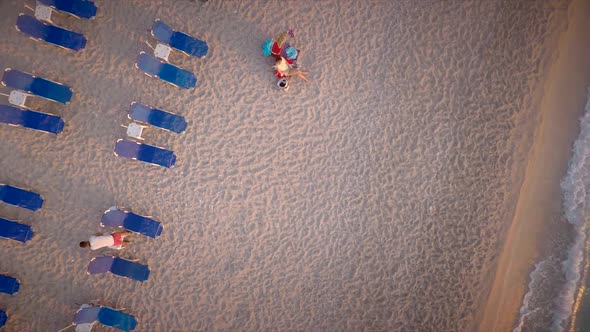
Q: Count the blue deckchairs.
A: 15